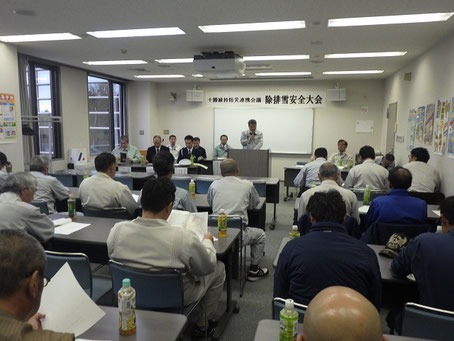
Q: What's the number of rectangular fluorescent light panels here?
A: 12